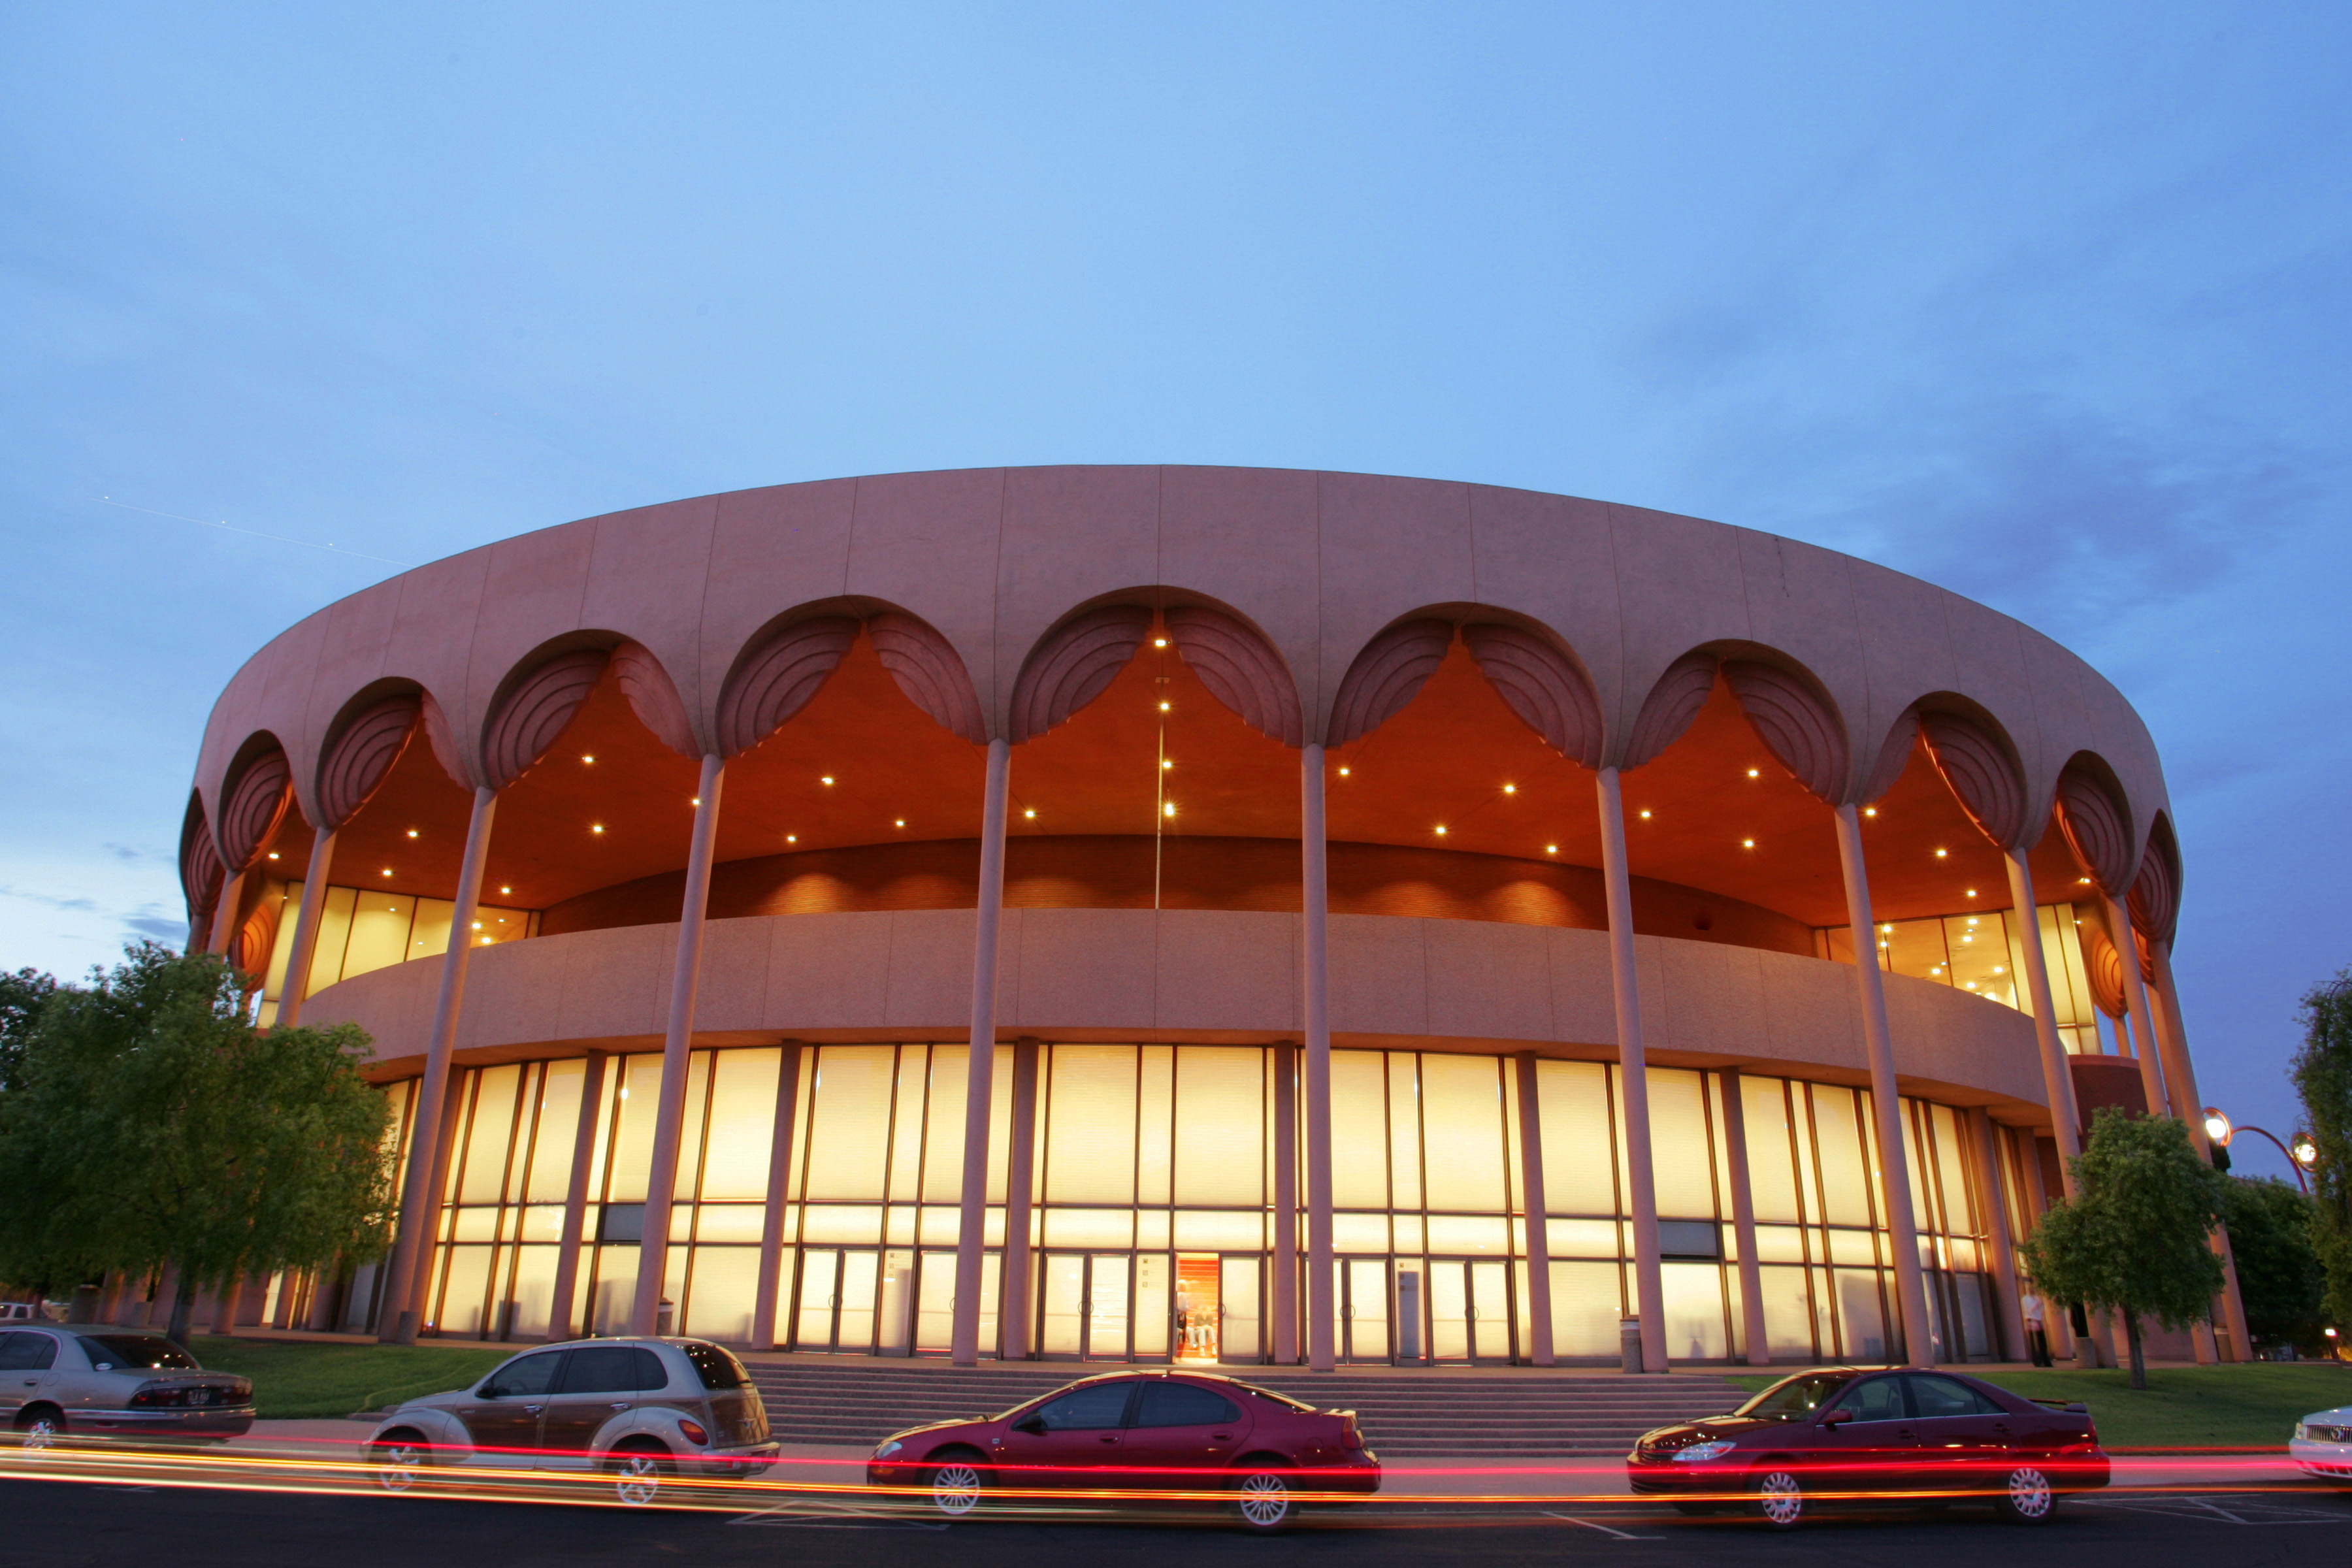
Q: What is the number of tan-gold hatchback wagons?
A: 1